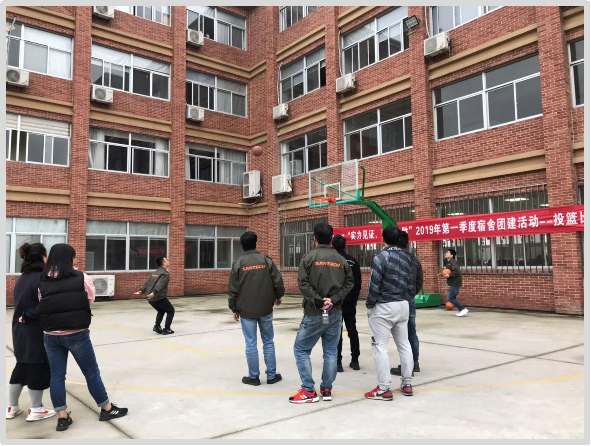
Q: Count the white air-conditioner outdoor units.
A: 11